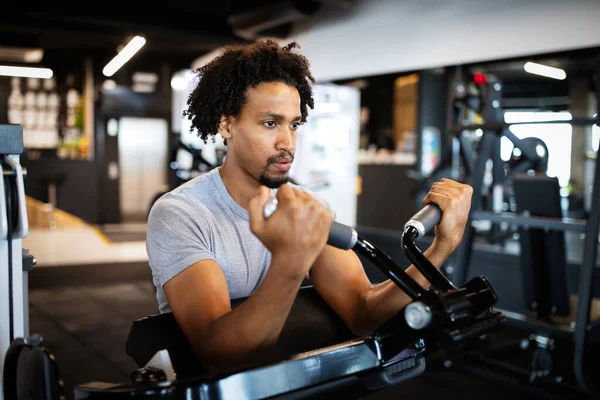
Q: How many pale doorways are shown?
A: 1